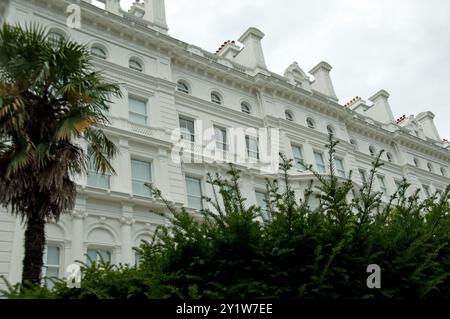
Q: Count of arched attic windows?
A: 15